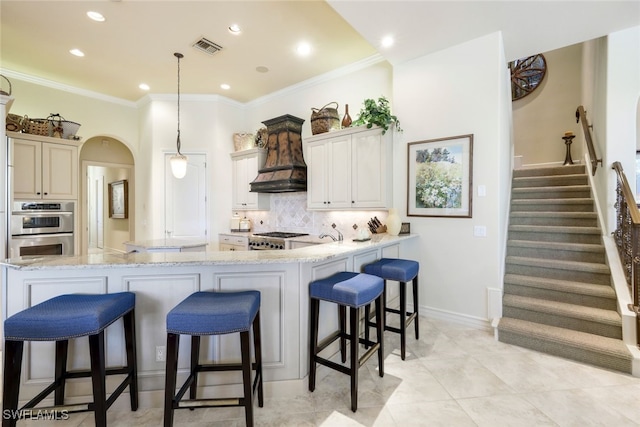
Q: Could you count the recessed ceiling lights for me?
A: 7